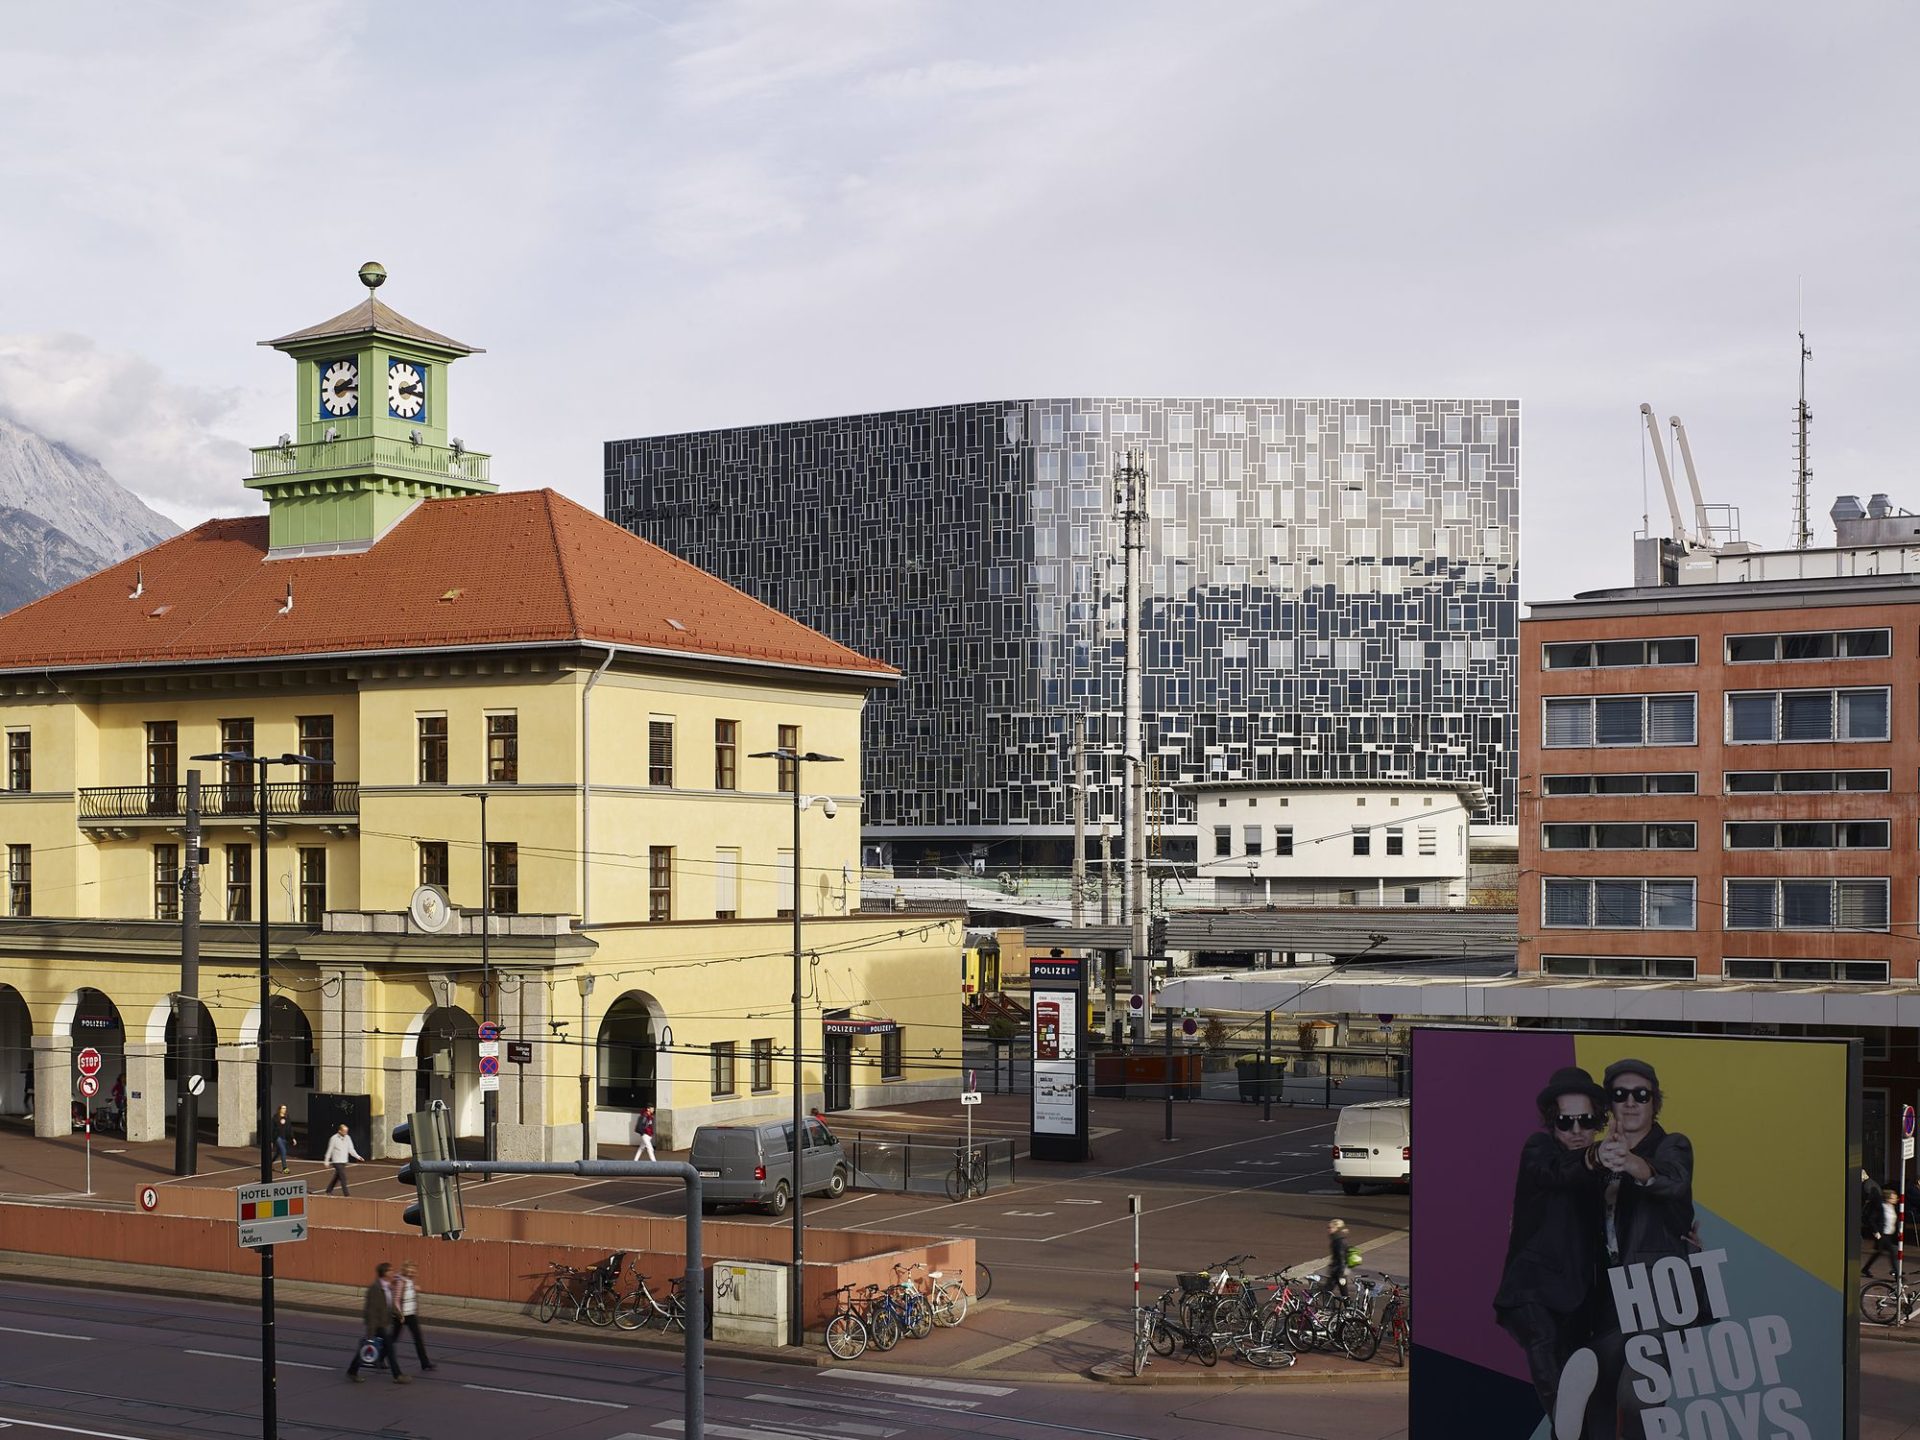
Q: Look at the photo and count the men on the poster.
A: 2